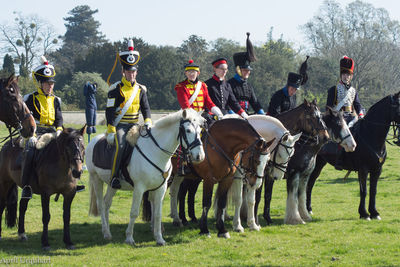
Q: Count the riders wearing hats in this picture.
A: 7